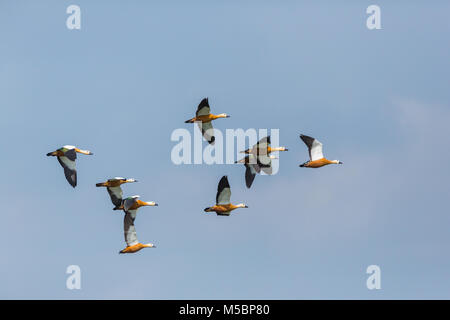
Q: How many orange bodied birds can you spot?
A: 9